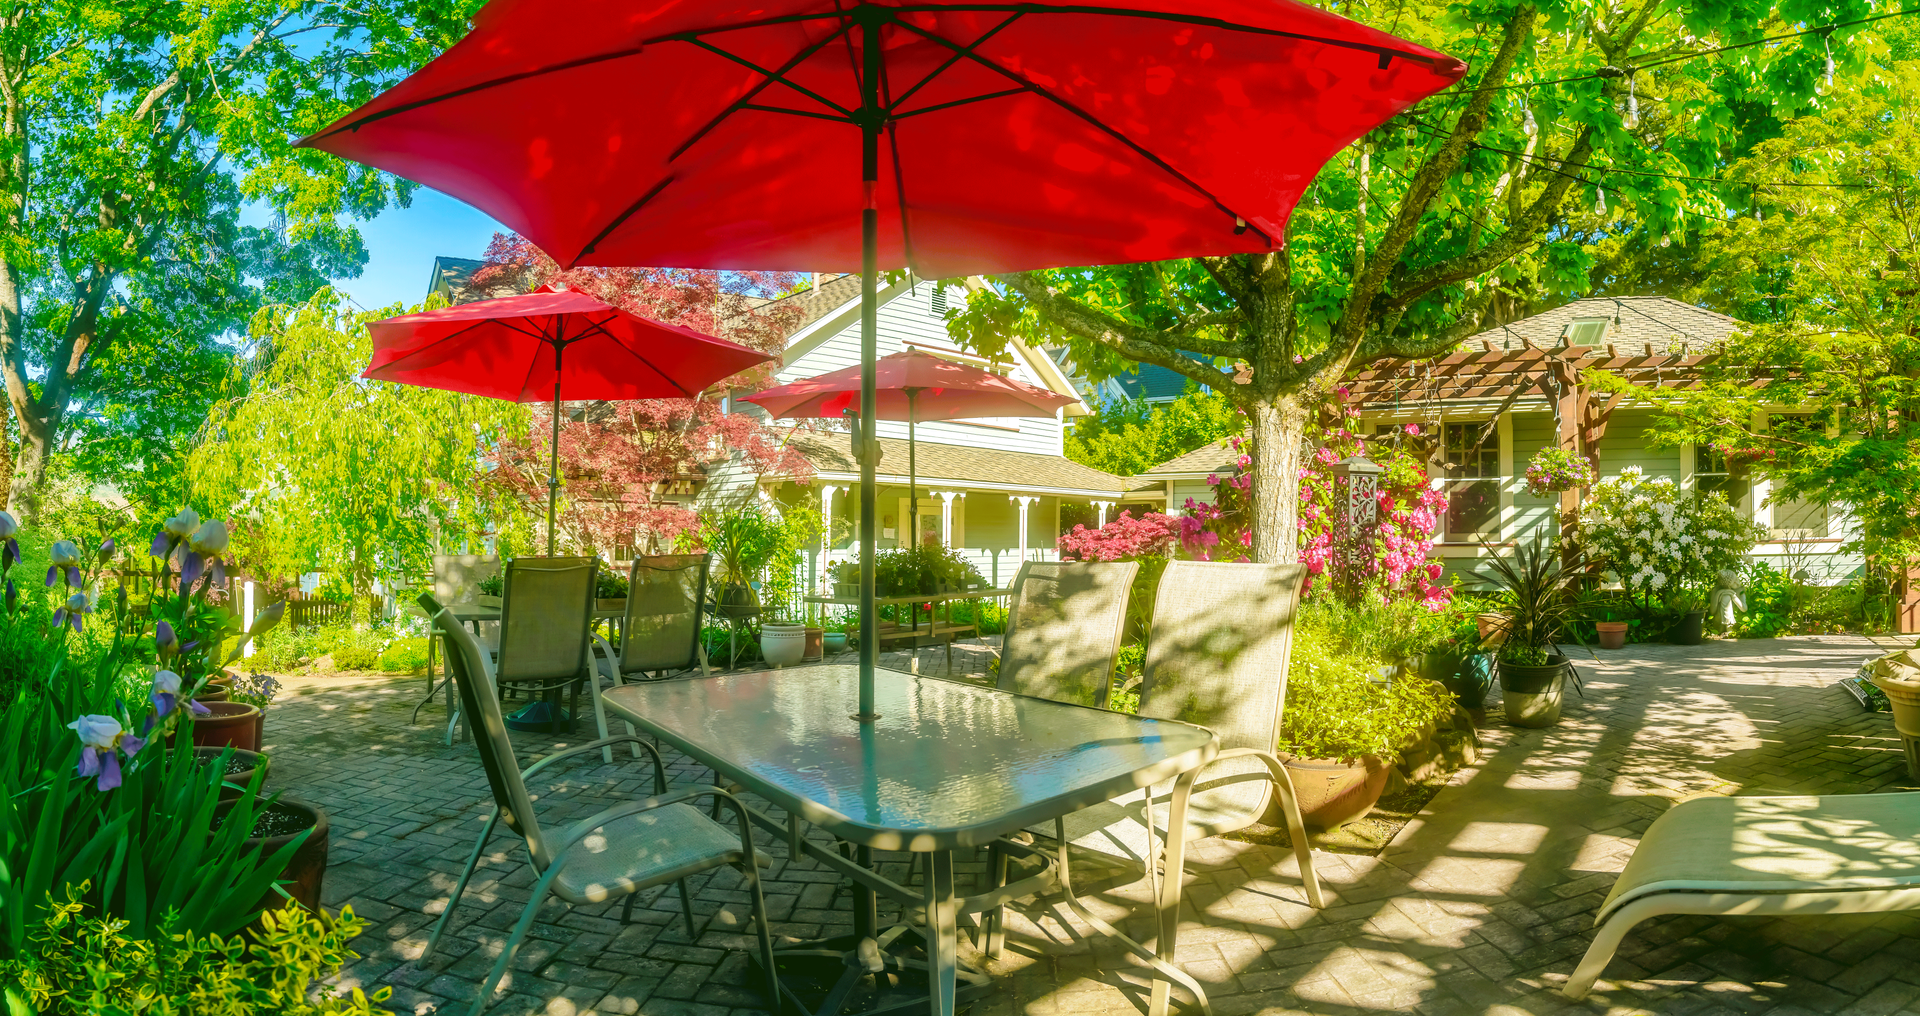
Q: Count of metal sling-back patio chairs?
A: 6